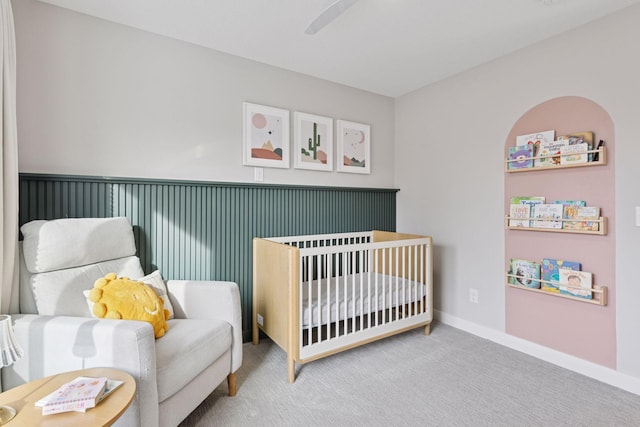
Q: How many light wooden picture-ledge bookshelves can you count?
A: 3